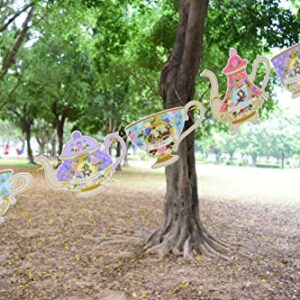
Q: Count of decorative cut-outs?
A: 5